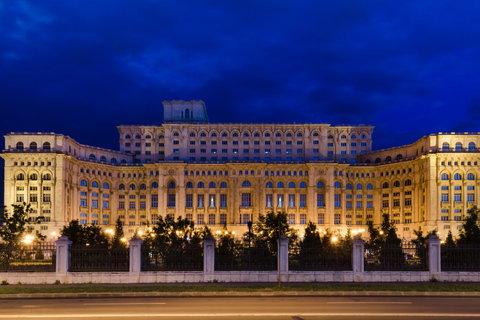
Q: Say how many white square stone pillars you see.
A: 6